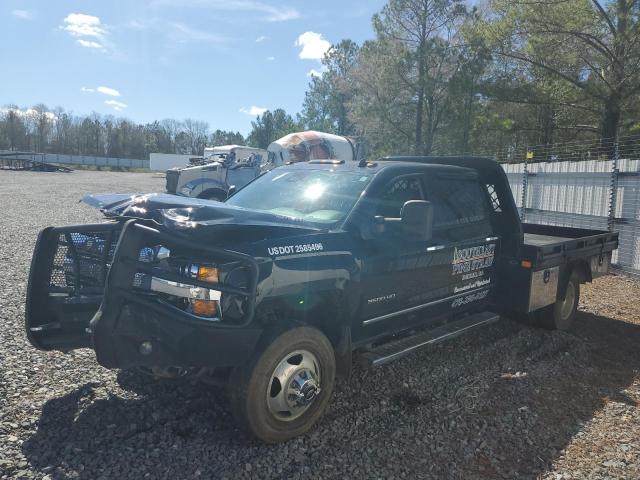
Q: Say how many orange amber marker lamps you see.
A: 3